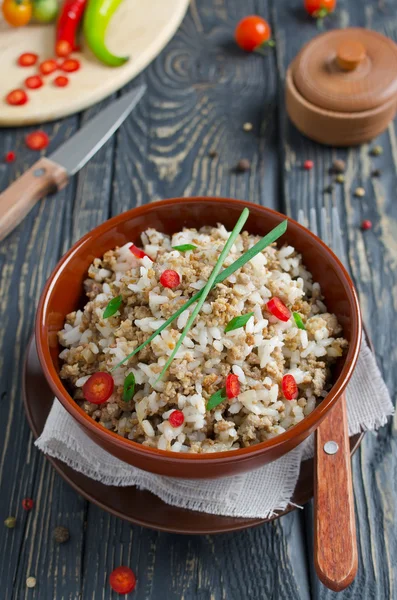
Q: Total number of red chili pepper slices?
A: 15